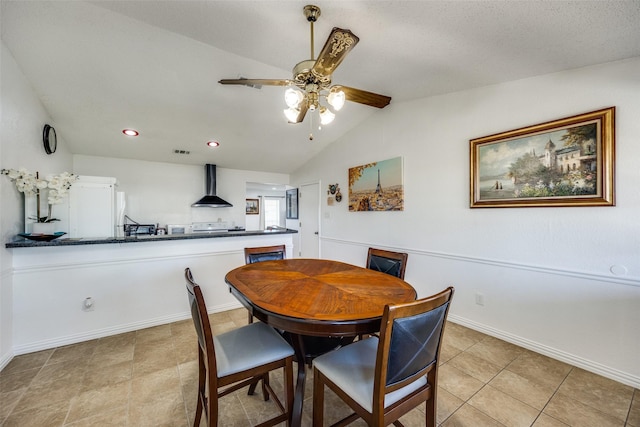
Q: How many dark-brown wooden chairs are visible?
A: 4